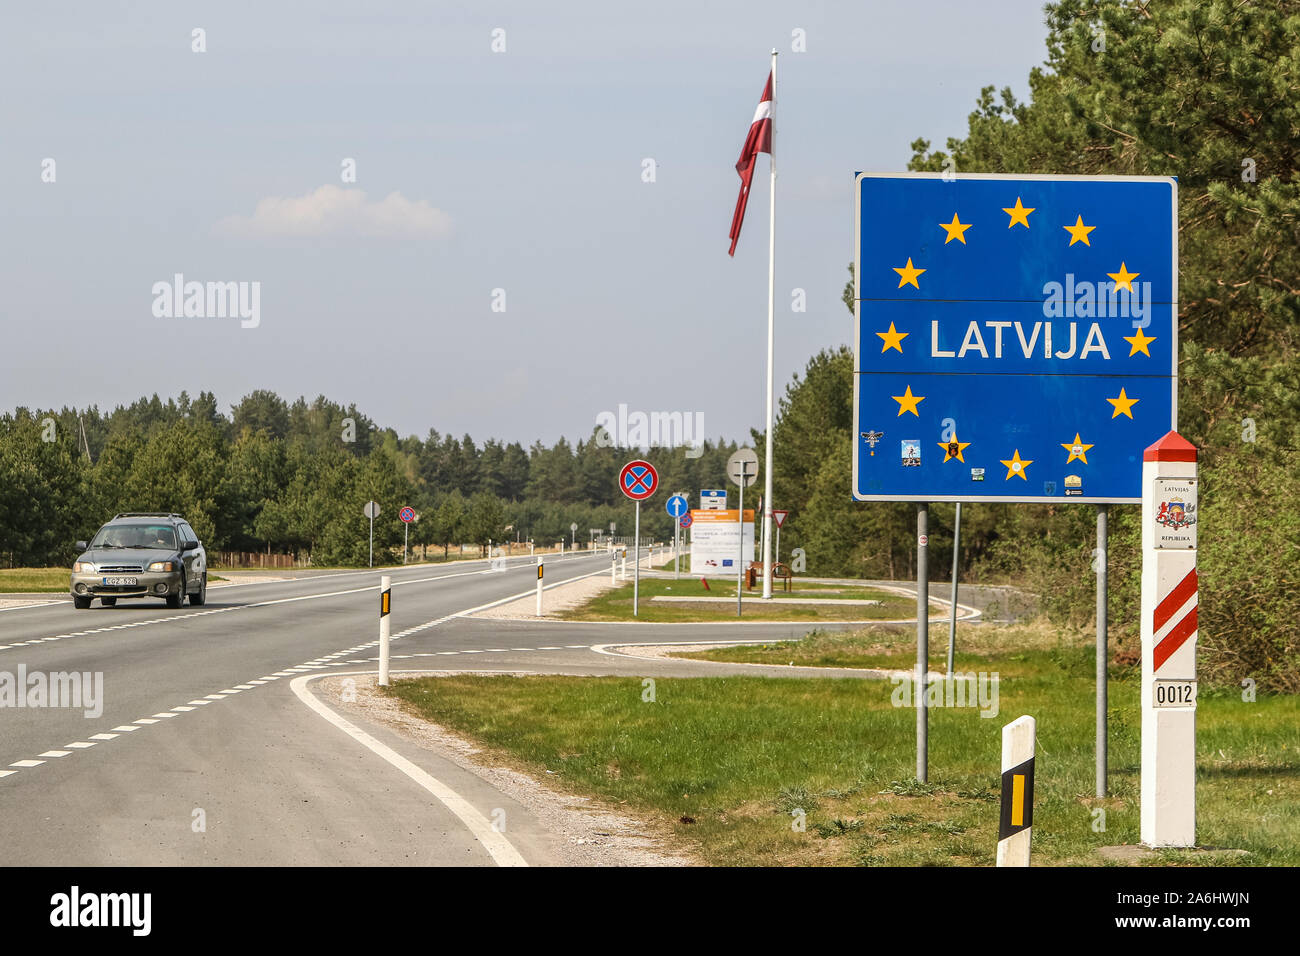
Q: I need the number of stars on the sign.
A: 12